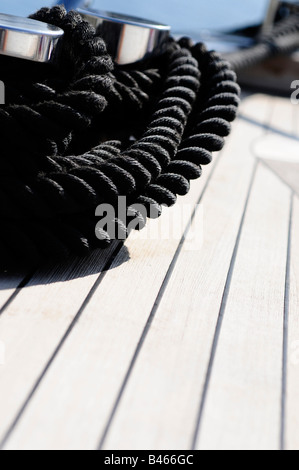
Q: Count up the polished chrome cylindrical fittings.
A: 2